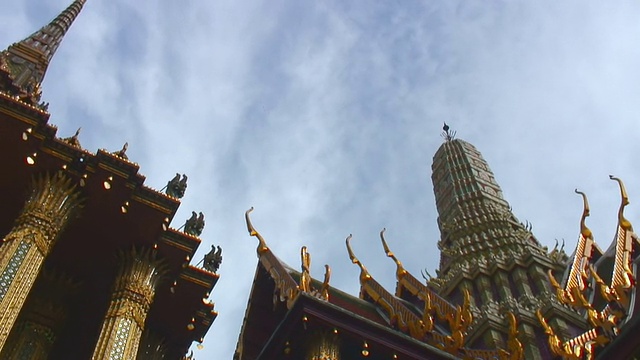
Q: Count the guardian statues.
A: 3